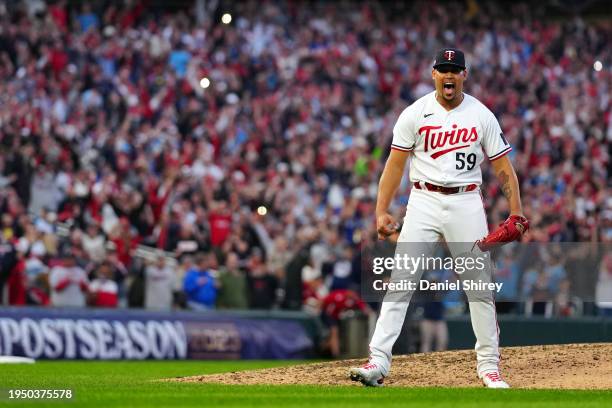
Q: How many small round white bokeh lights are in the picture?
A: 4